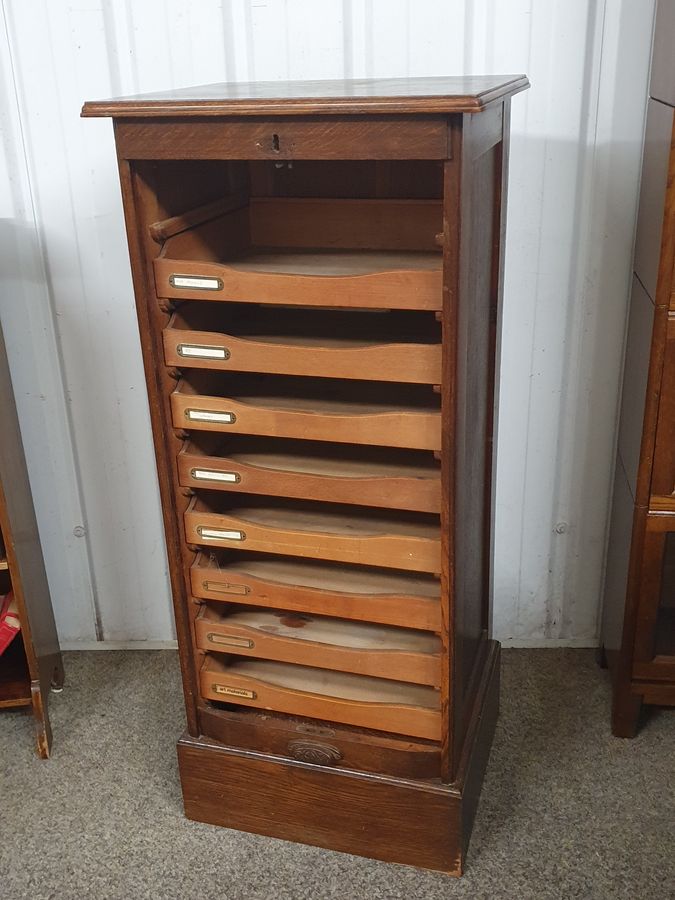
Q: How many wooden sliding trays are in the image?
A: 8